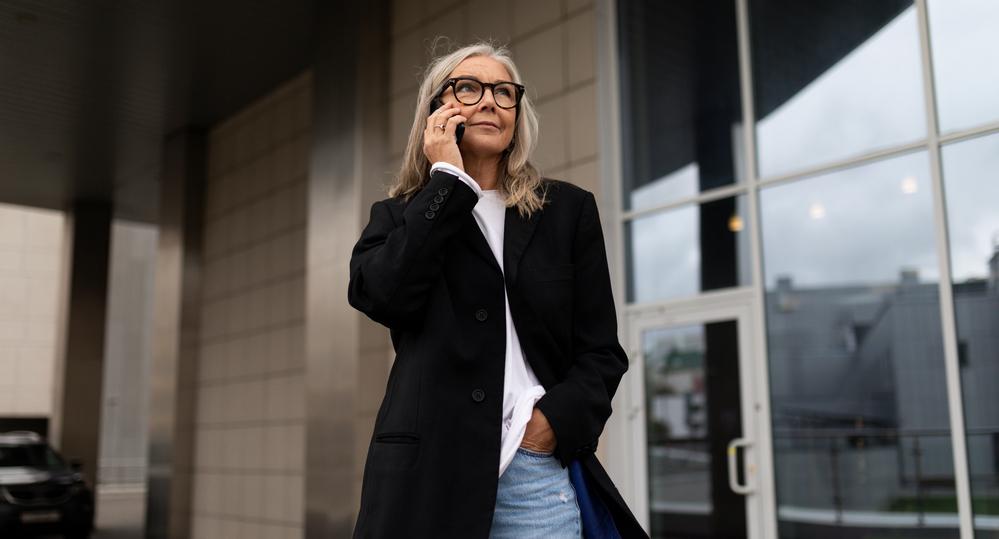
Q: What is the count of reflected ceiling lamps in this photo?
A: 3